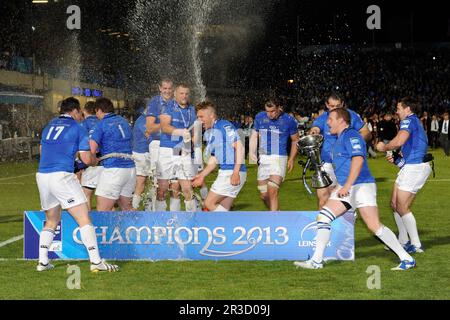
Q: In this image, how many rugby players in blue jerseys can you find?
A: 11